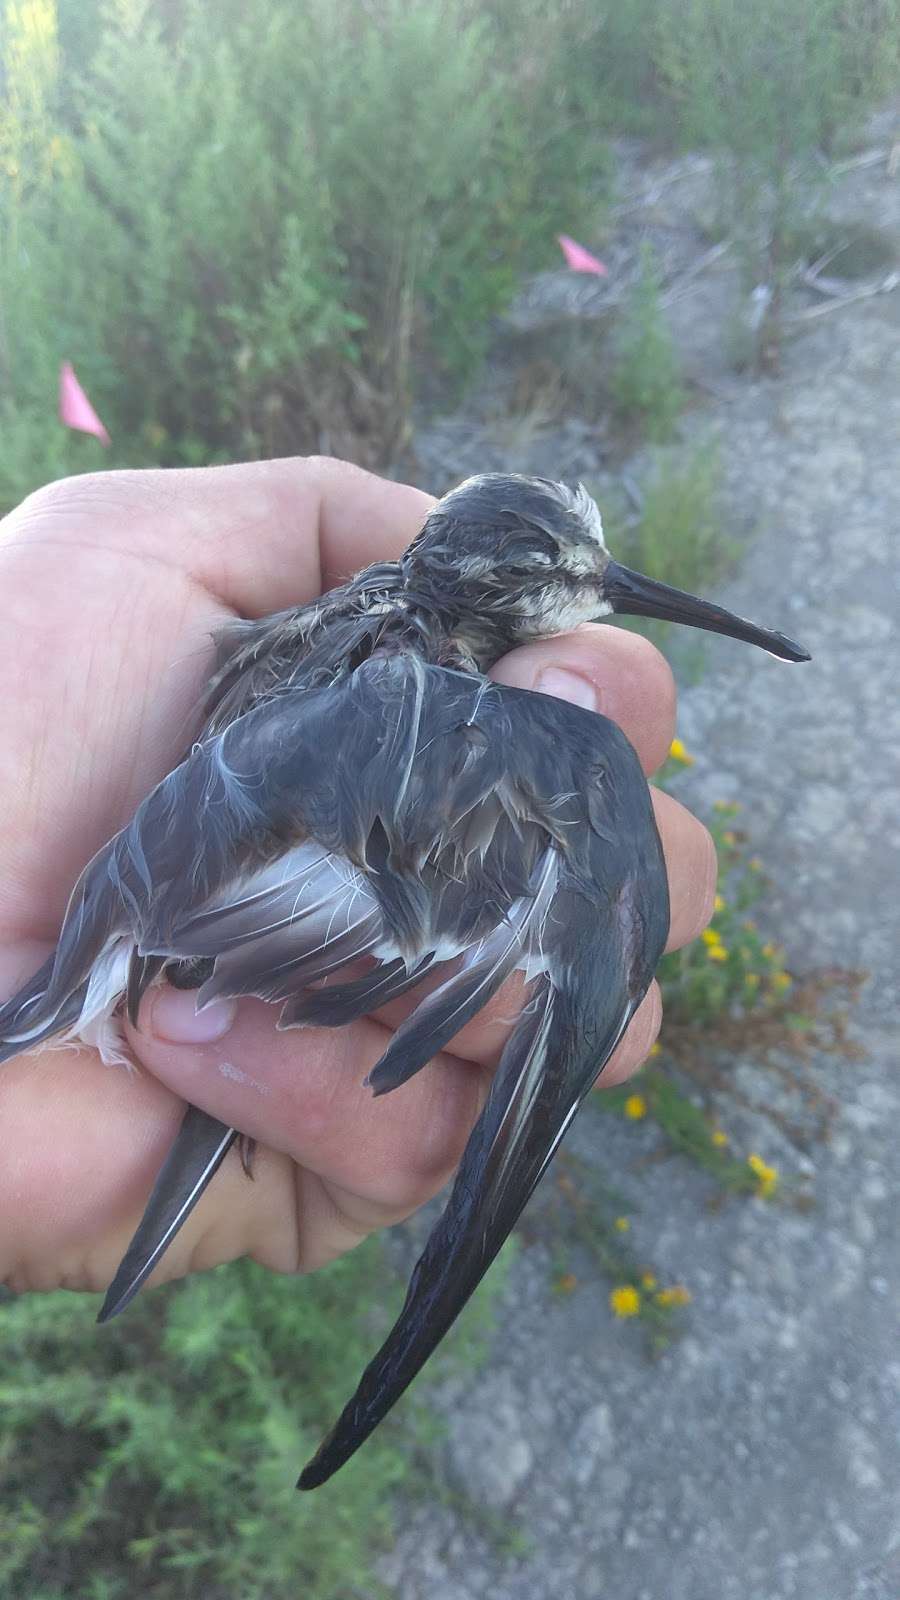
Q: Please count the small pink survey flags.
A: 2